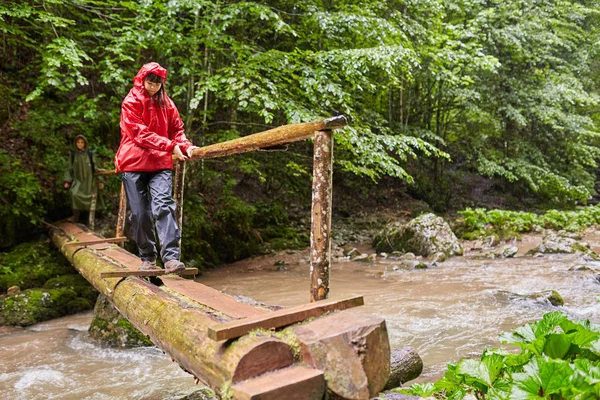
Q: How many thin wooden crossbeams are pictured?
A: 3